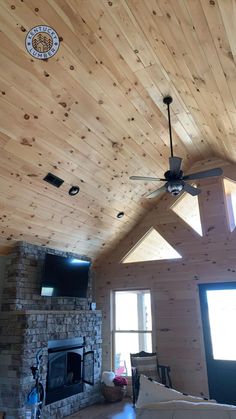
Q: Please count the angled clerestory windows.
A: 3